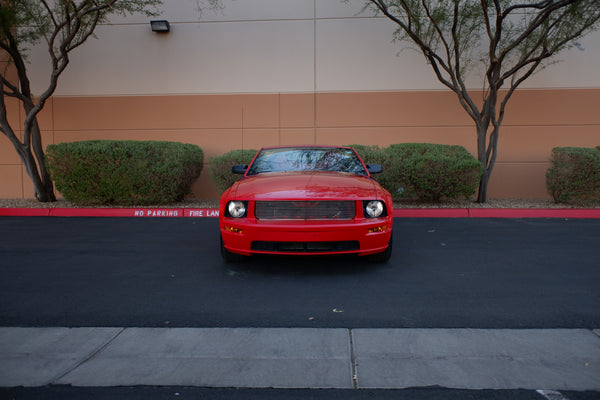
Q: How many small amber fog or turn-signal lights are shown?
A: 2